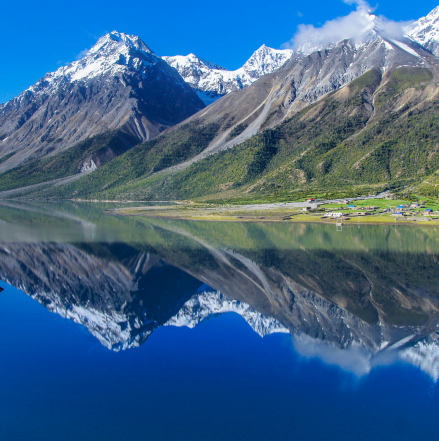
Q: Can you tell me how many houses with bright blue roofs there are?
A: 4